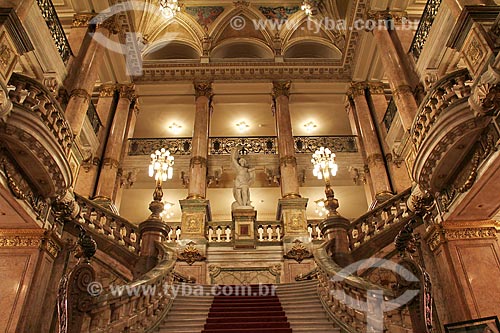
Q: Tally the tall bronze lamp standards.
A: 2